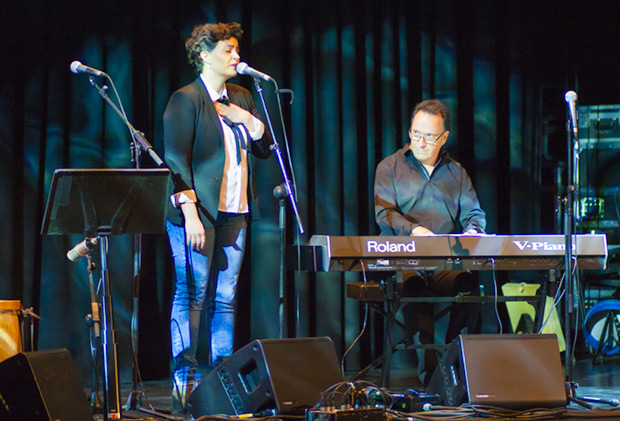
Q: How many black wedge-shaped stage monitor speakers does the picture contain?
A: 3